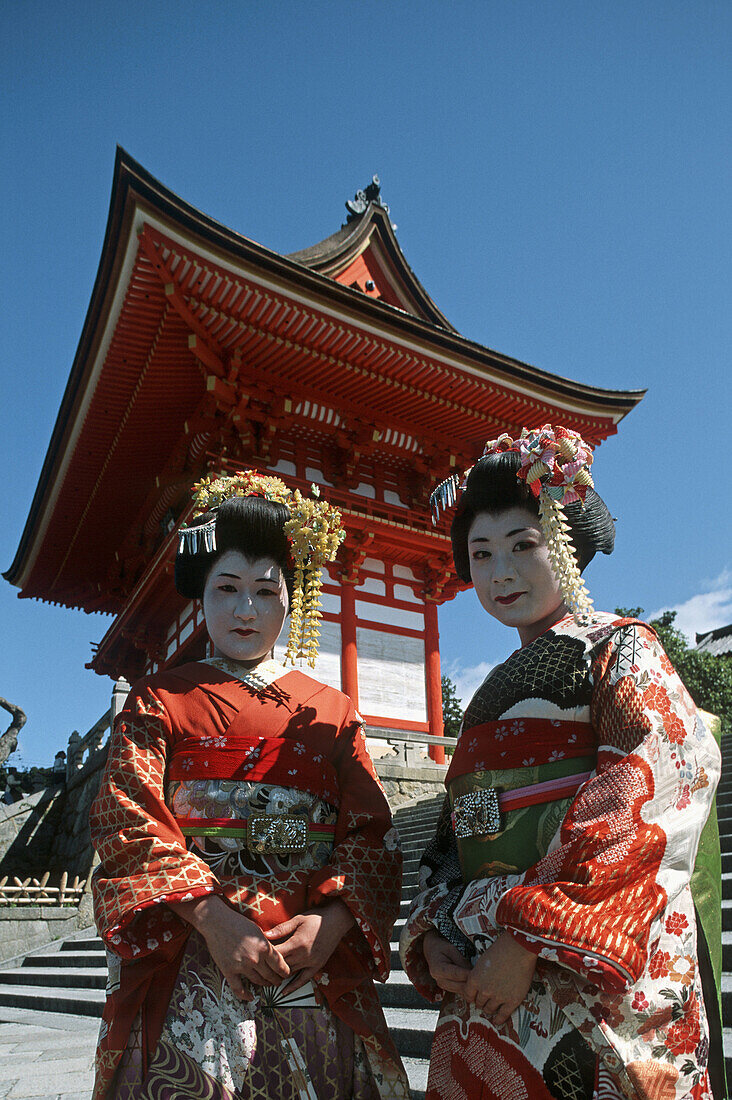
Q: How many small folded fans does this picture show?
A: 1